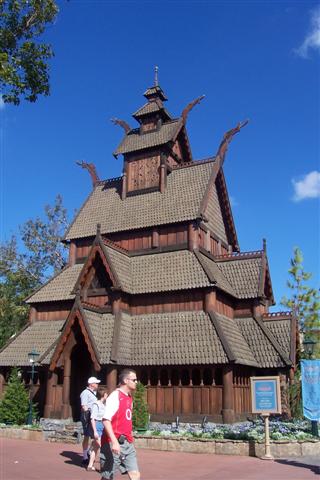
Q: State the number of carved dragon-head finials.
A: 4